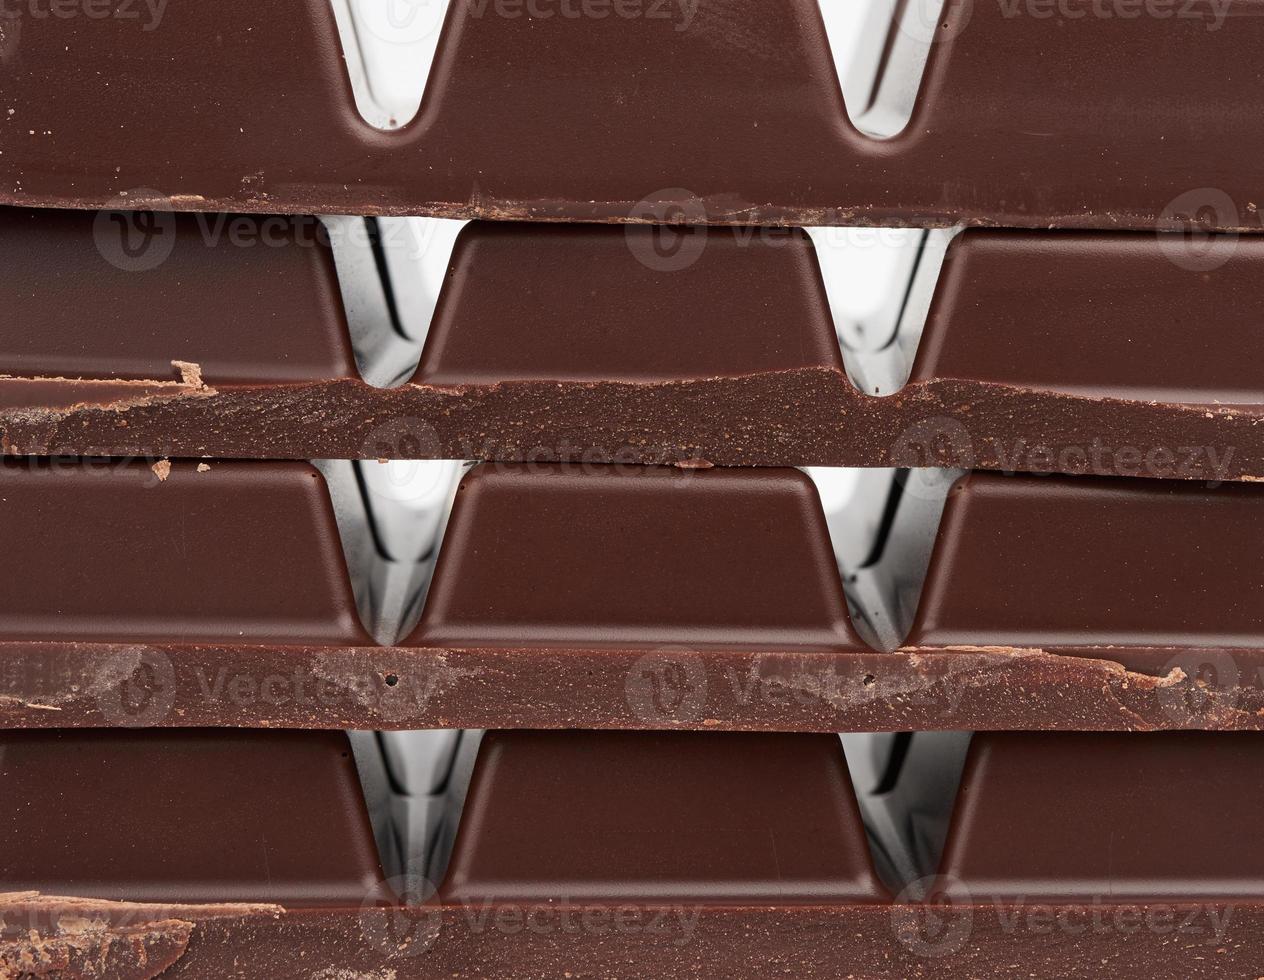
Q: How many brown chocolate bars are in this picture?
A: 4